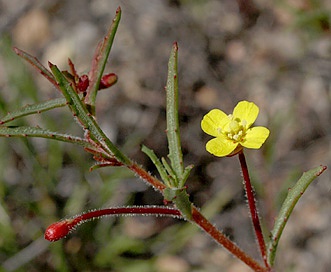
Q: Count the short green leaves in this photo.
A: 3